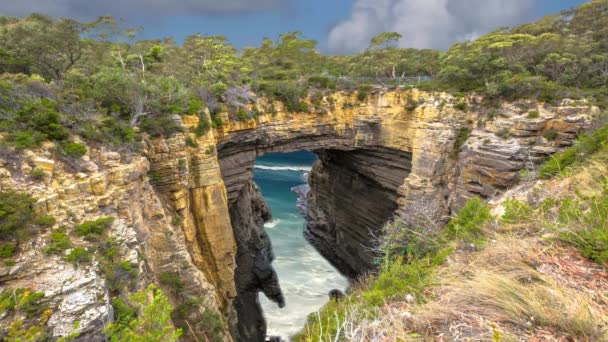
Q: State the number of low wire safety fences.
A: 1